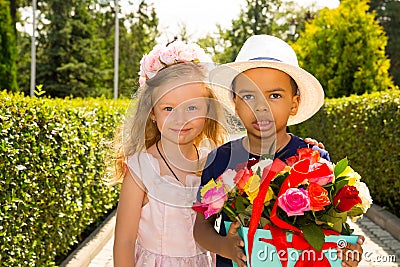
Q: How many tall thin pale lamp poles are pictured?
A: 2